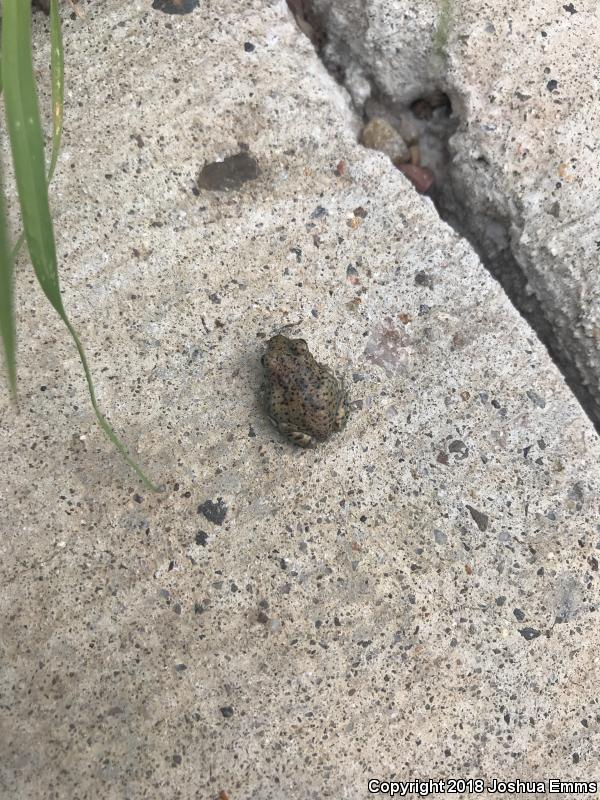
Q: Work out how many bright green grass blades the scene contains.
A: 3